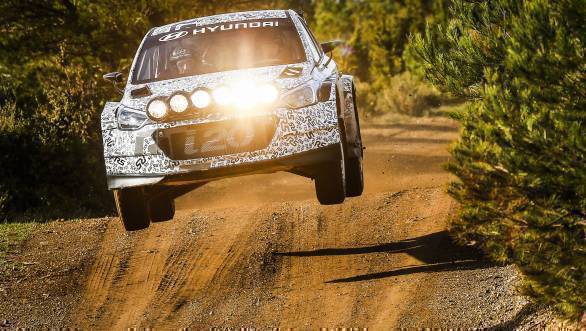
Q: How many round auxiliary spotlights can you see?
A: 6